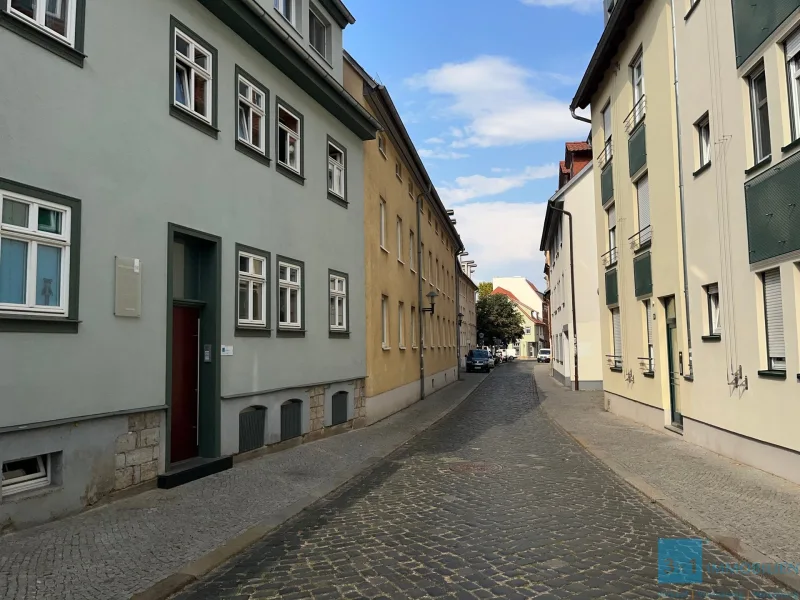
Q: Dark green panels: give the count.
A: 6